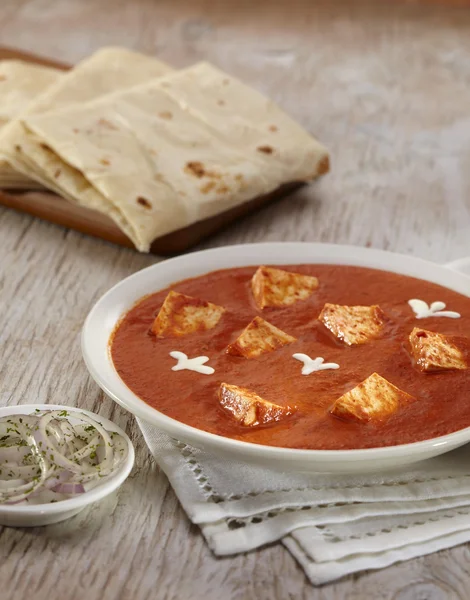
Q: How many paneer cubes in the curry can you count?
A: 7